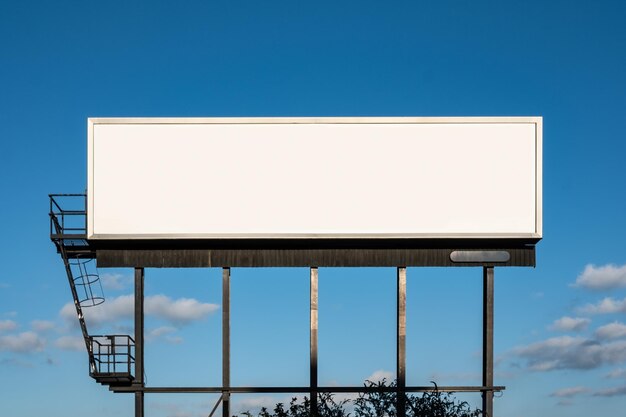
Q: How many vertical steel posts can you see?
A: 5